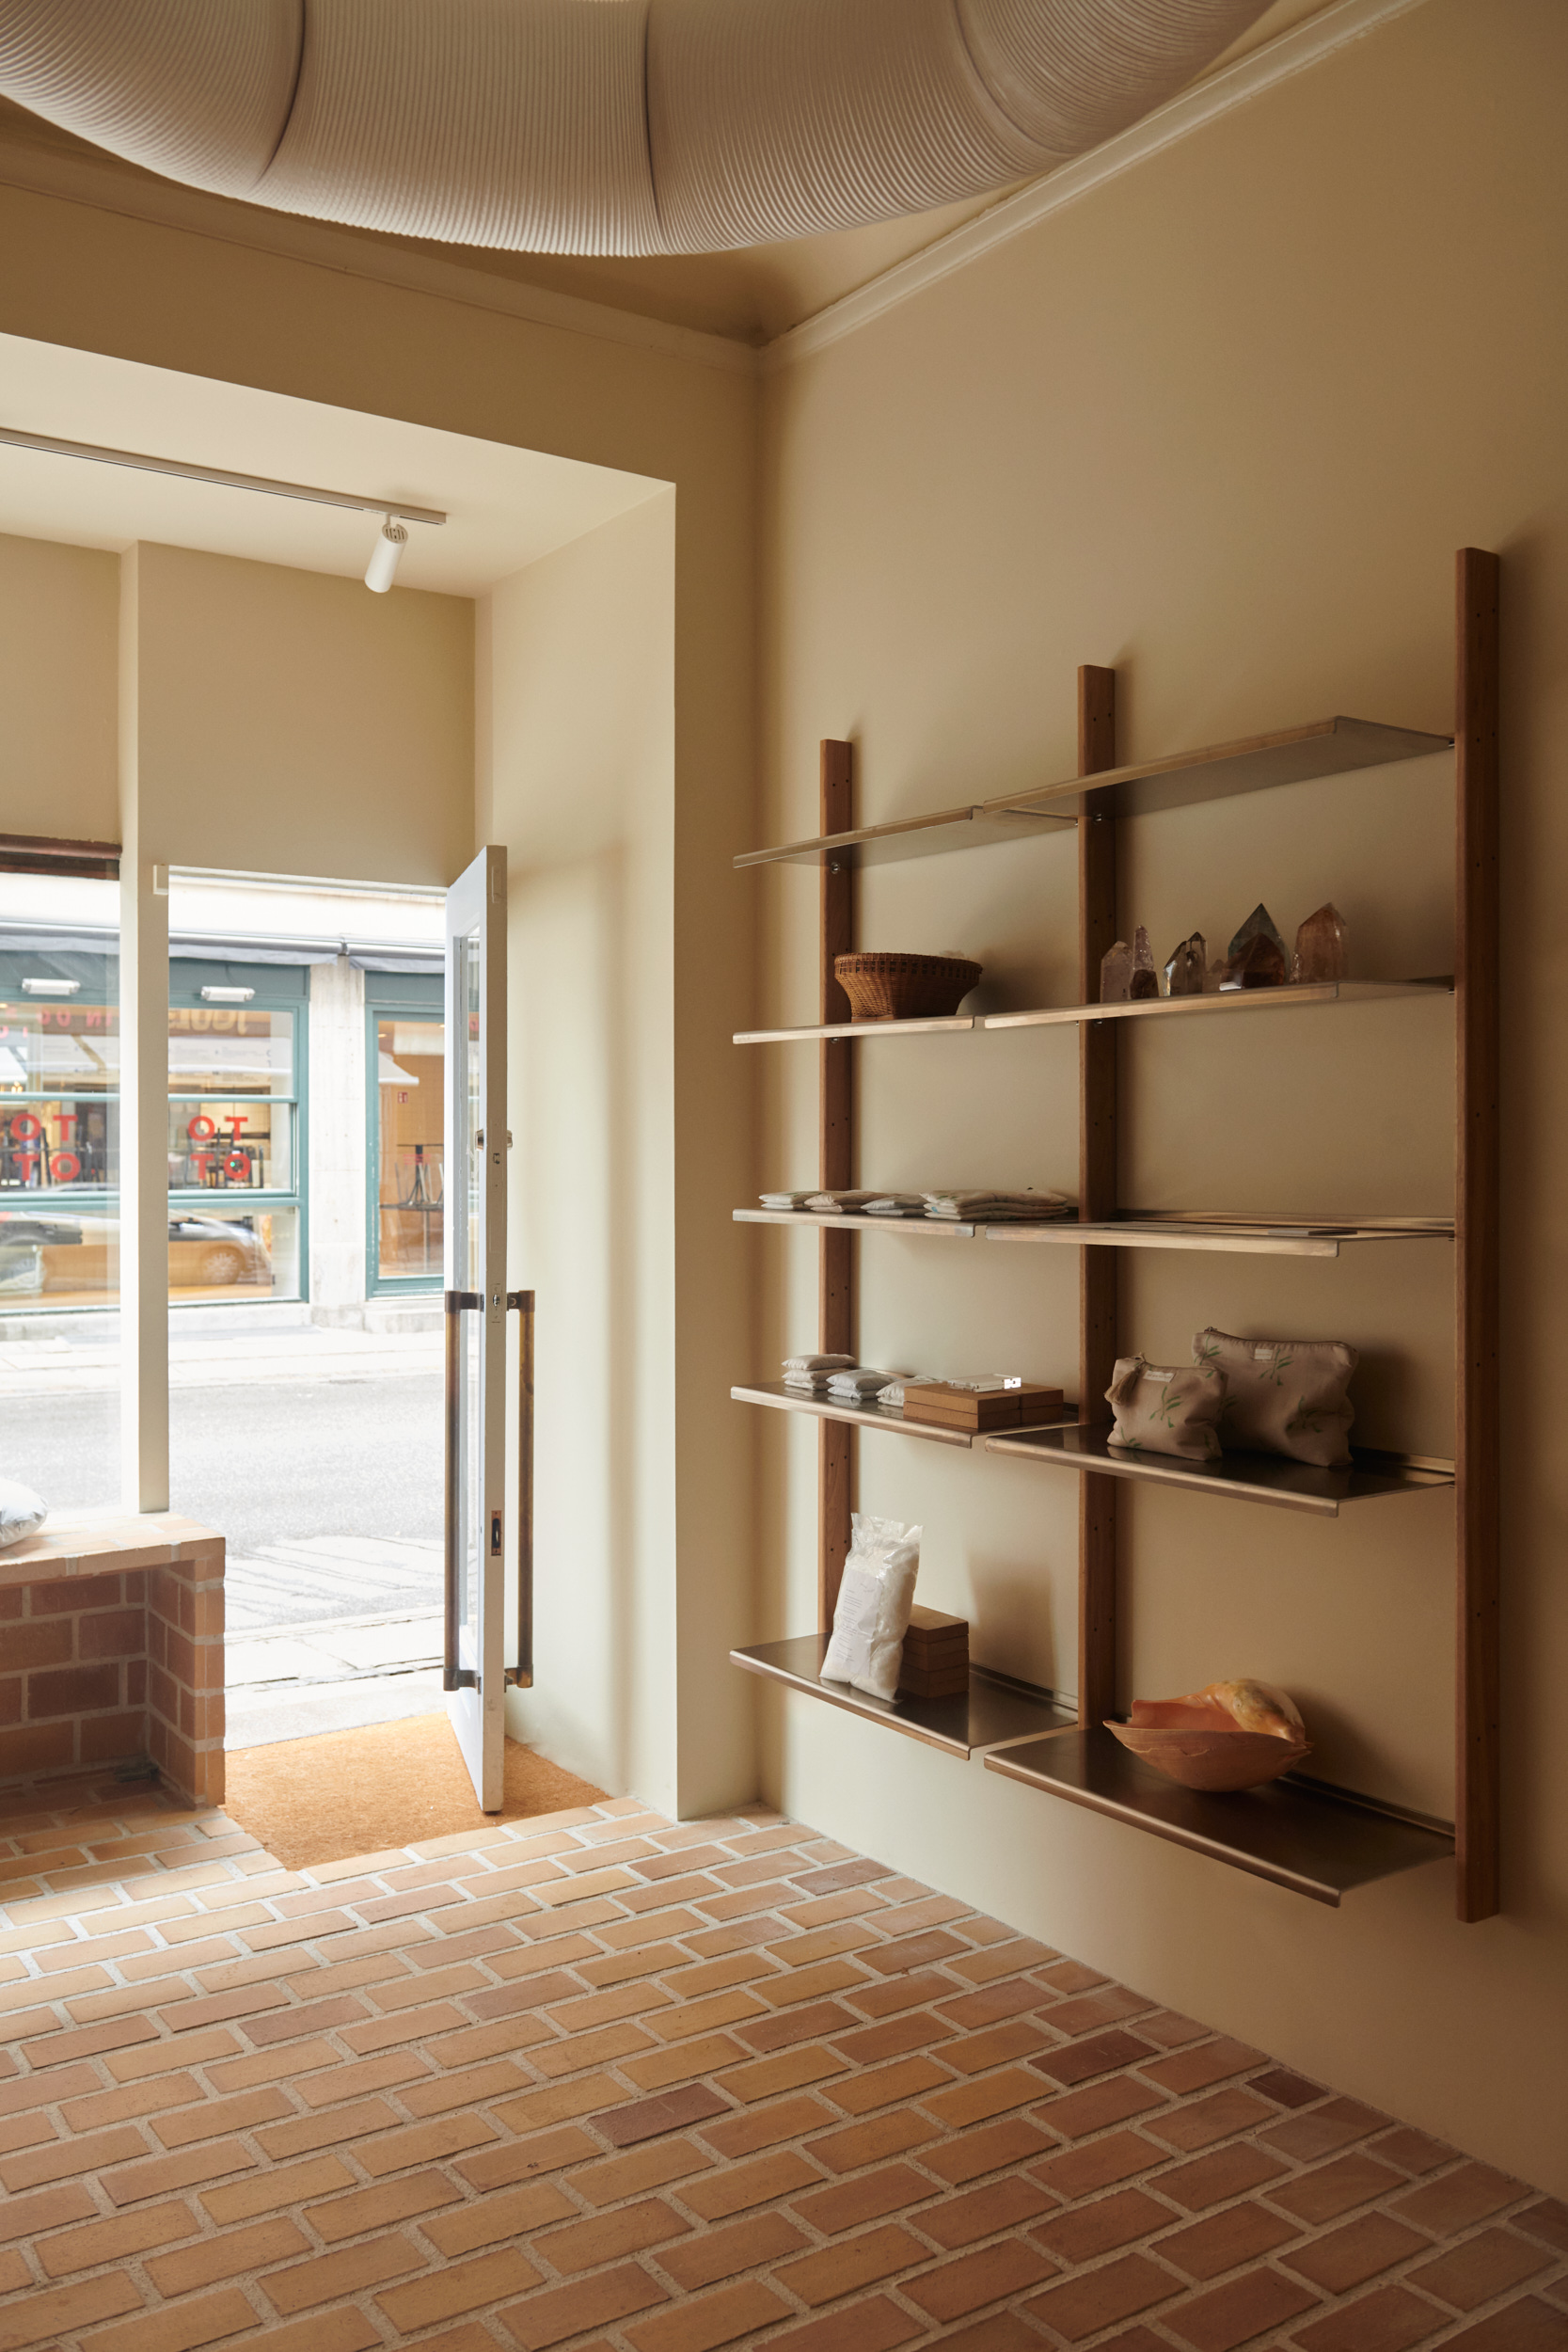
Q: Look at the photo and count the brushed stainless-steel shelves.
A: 10